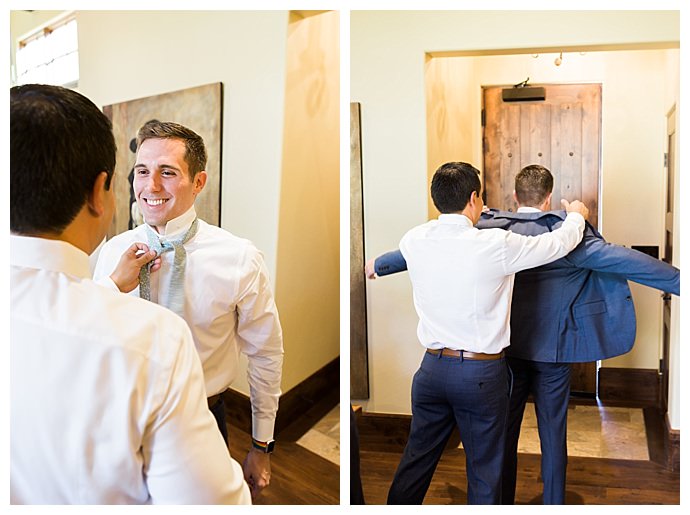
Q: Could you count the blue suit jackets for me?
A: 1